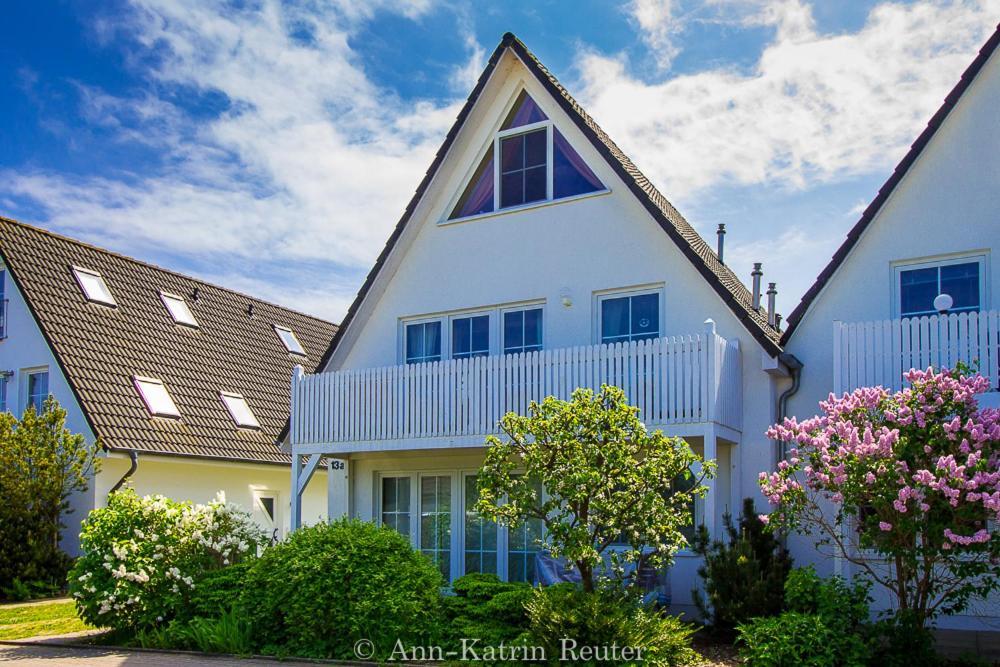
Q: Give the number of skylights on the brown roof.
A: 5